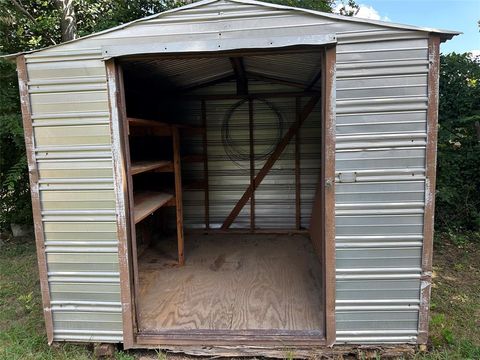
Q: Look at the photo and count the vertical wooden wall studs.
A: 3